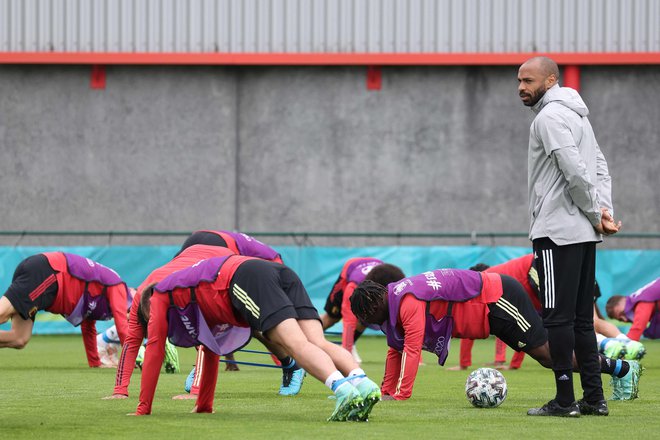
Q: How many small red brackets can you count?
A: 2